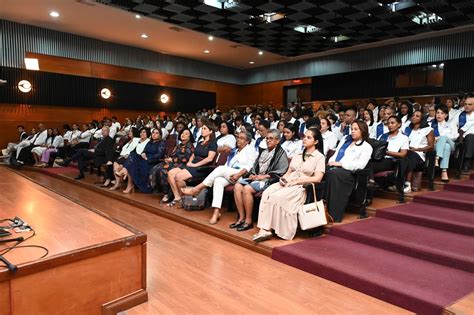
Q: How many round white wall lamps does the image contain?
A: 3